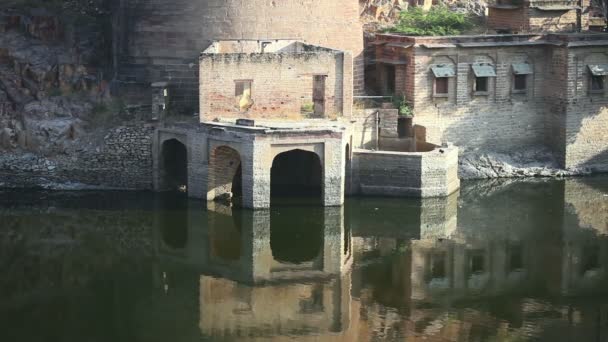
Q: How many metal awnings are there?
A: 4